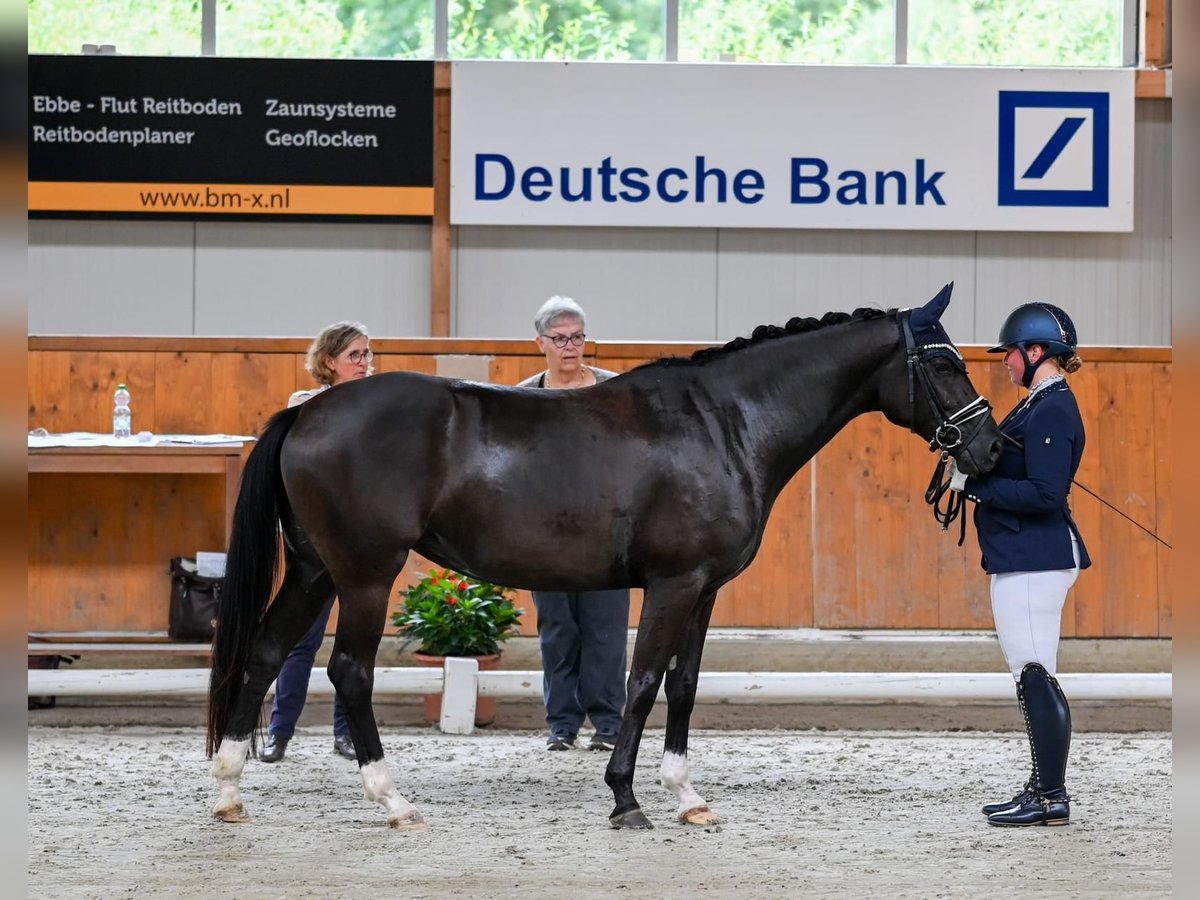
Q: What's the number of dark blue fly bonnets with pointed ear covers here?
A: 1